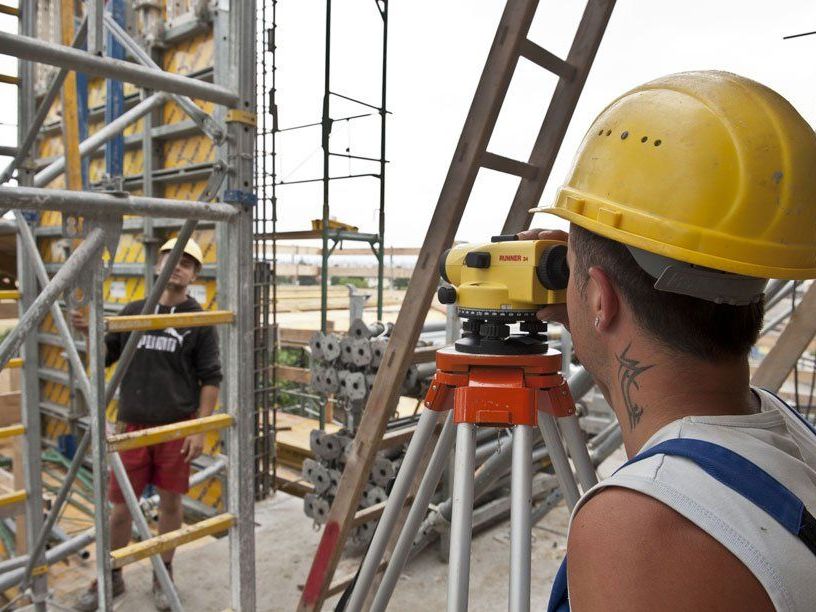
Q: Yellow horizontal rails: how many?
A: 9